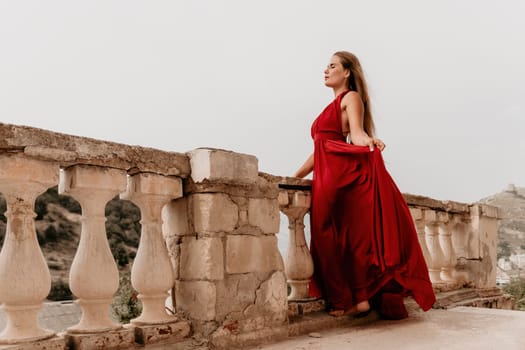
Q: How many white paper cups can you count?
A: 0